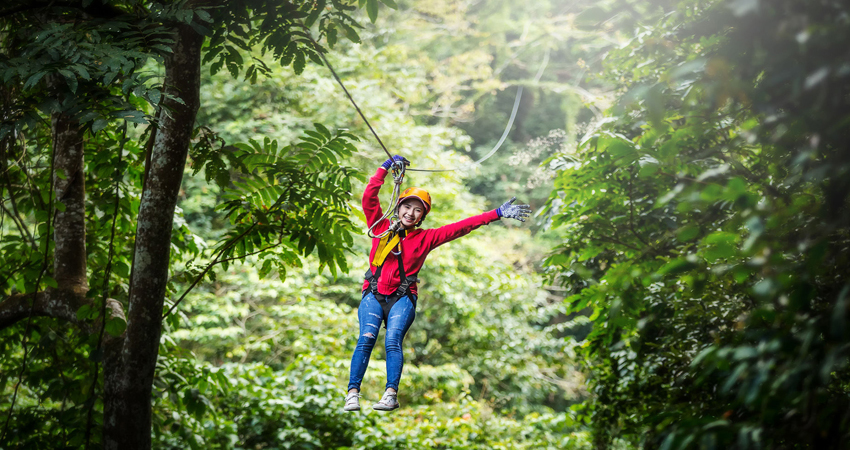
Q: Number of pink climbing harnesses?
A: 0